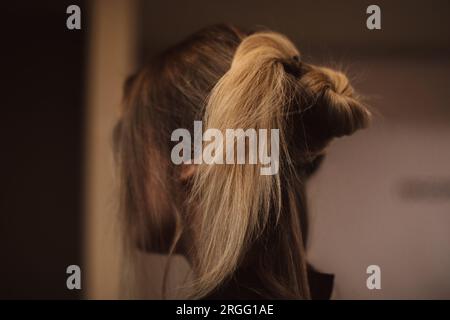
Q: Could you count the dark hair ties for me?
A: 1